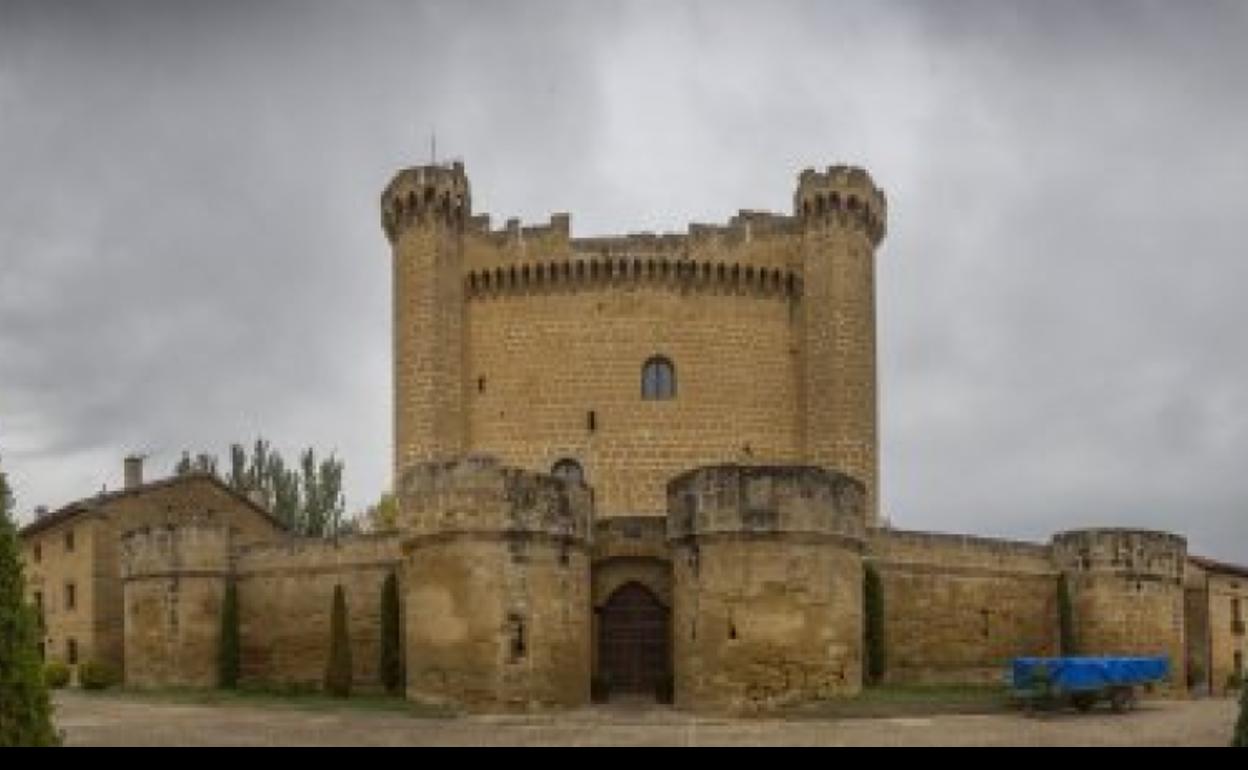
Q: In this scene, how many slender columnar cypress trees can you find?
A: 5